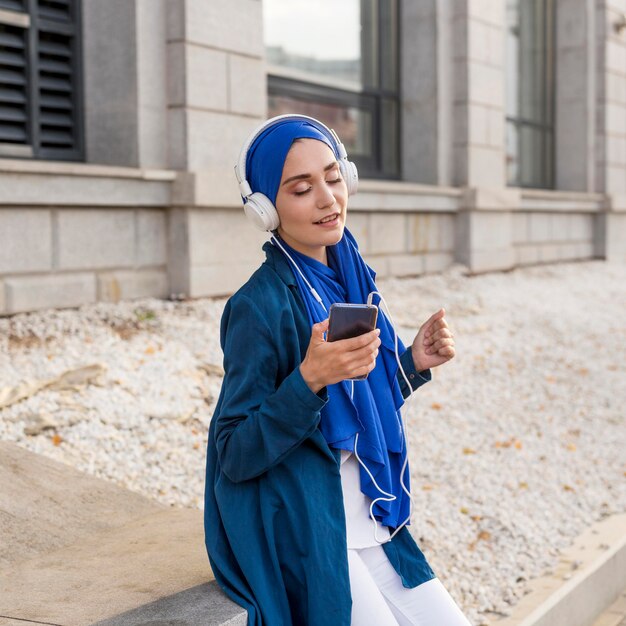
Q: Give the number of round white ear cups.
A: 2